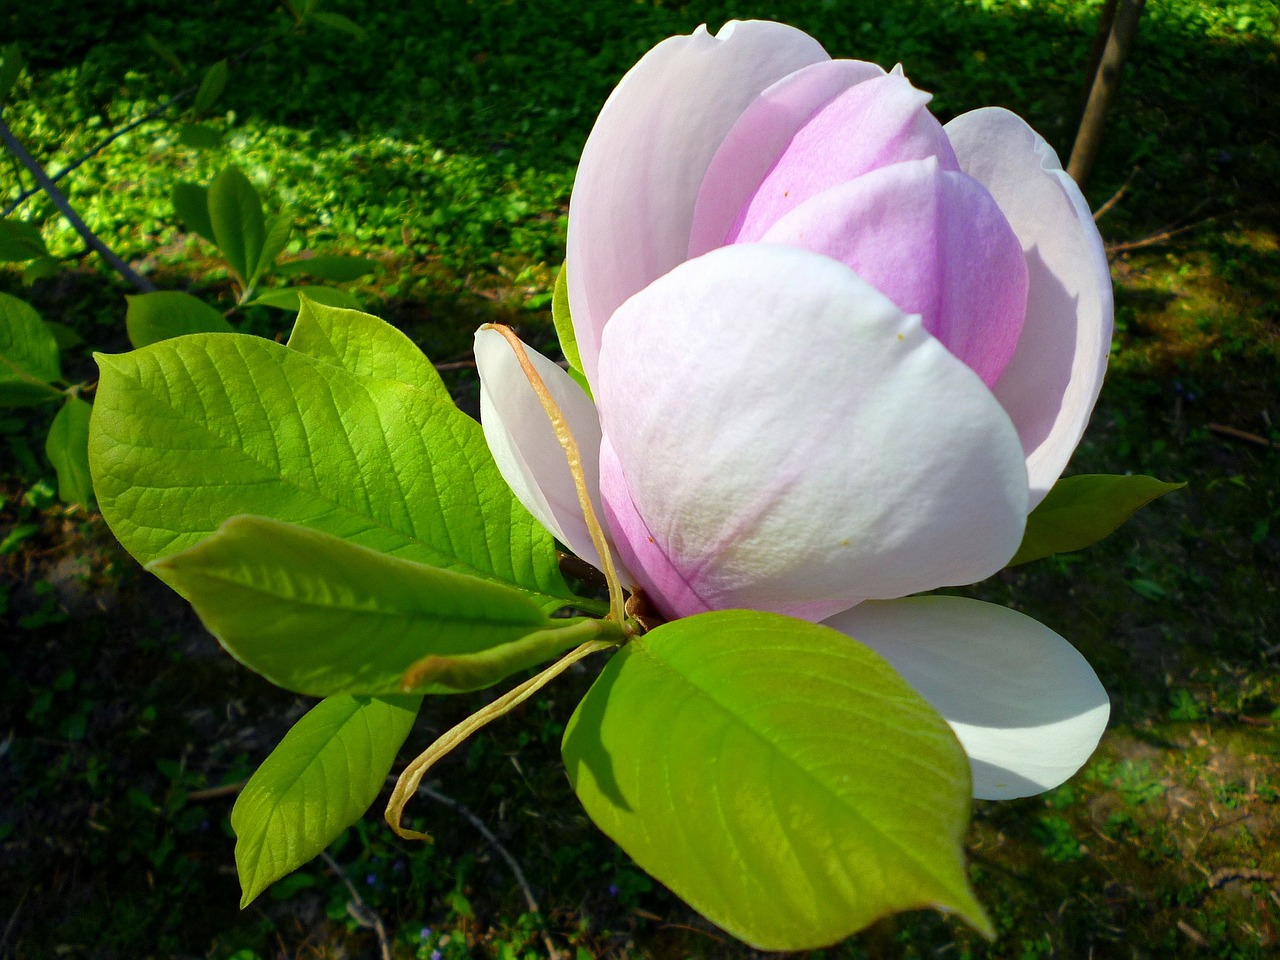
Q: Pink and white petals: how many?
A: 8